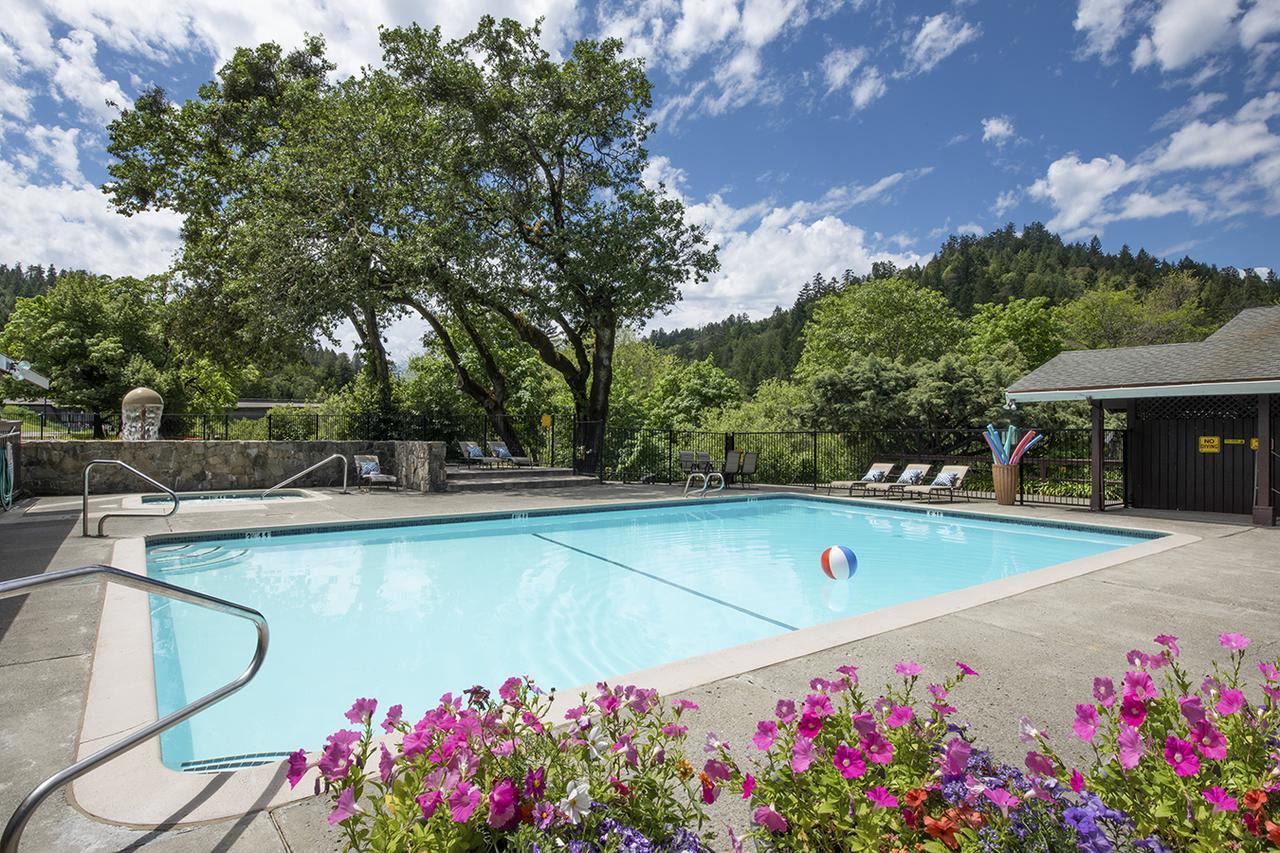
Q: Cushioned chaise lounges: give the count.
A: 6